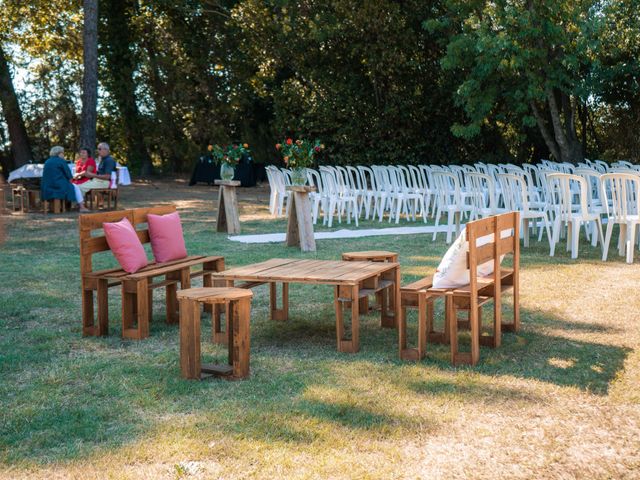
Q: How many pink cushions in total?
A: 2